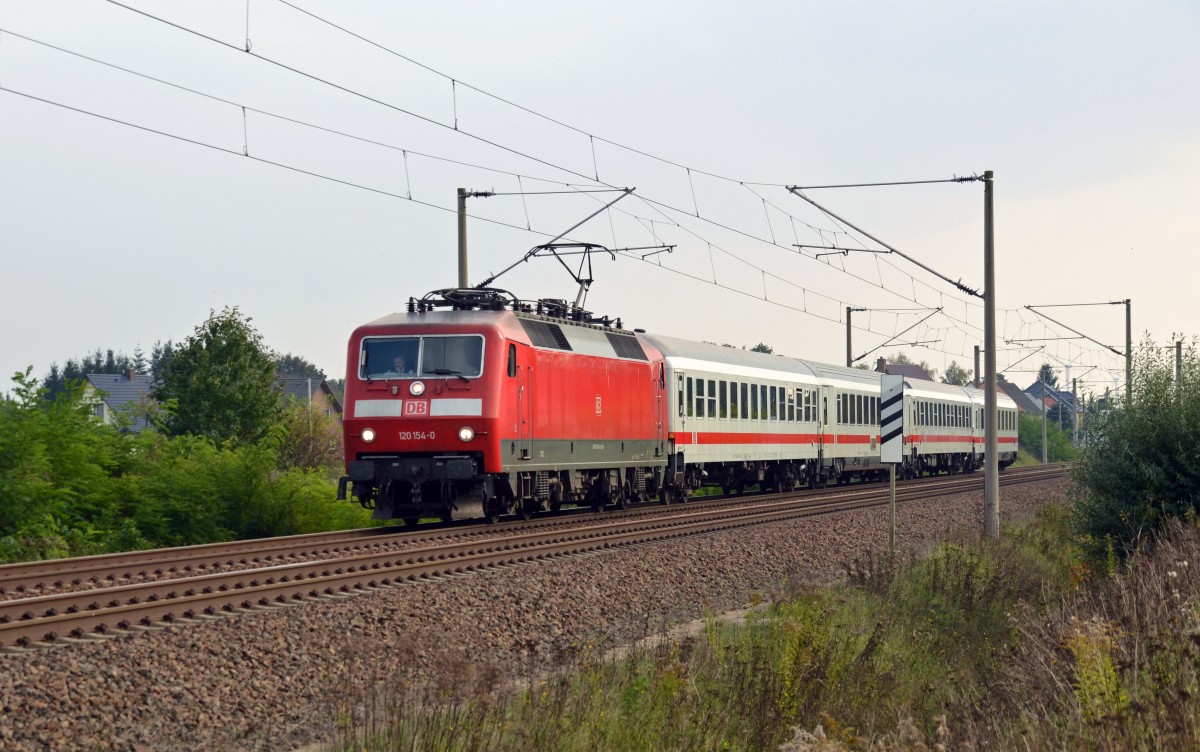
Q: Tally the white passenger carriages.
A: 4